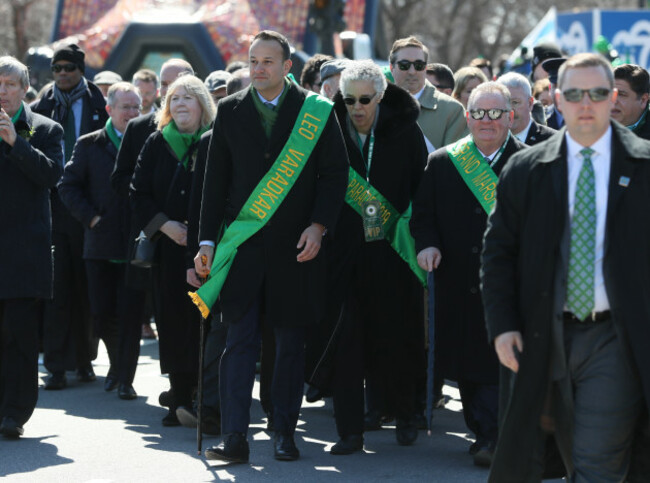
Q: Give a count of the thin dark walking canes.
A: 2